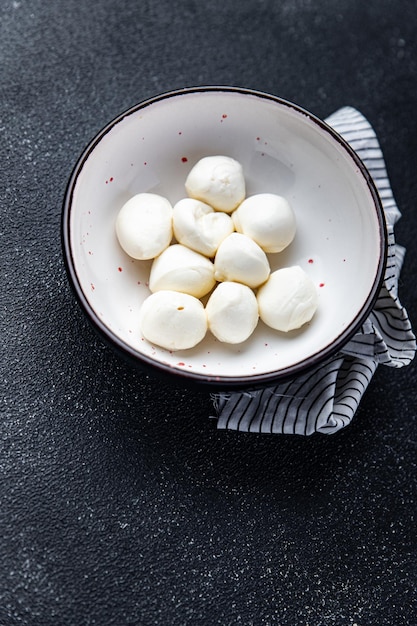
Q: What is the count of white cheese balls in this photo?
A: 9